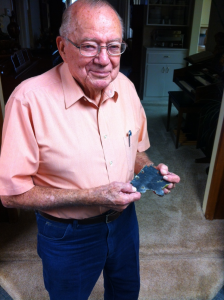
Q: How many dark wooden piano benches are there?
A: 1